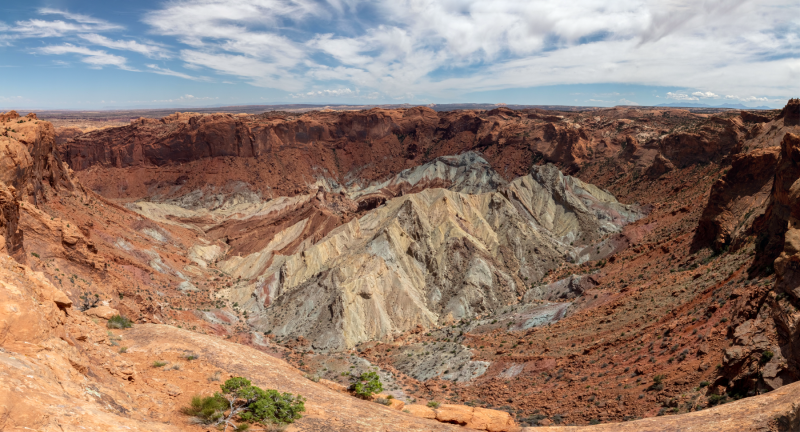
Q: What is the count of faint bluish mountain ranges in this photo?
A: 1